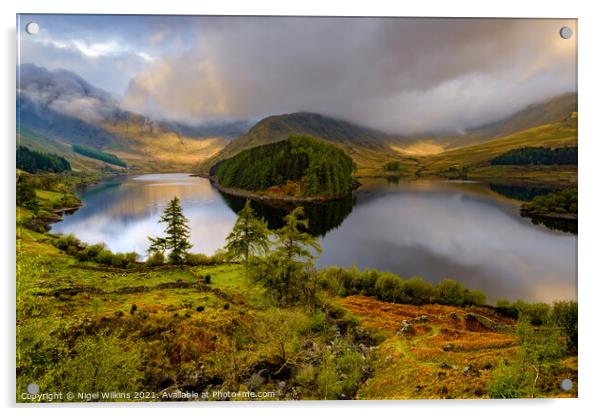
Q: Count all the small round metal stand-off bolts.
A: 4